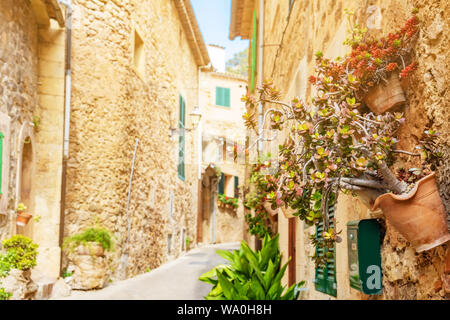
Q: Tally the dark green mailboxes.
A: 1